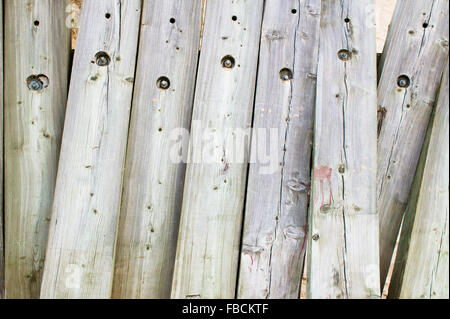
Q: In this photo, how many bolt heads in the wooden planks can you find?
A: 7